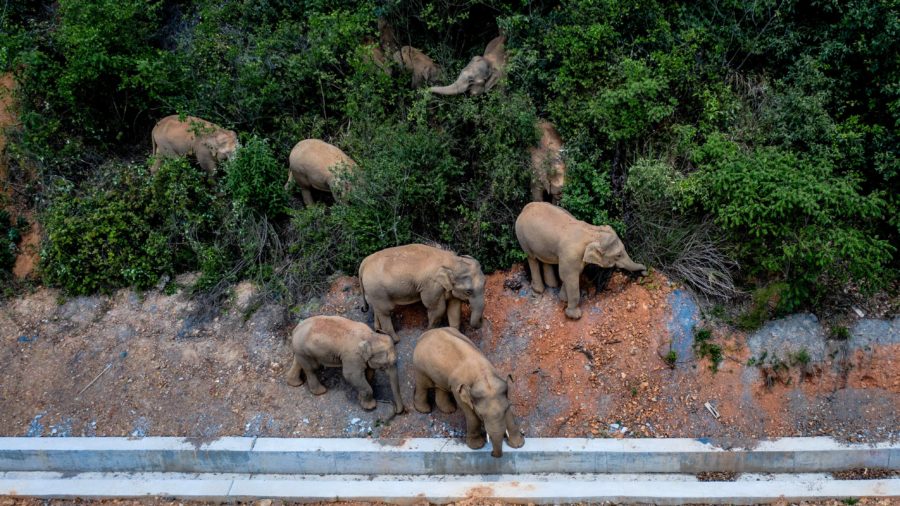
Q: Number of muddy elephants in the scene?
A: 9